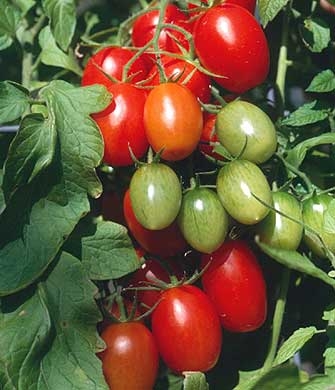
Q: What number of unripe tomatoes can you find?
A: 6